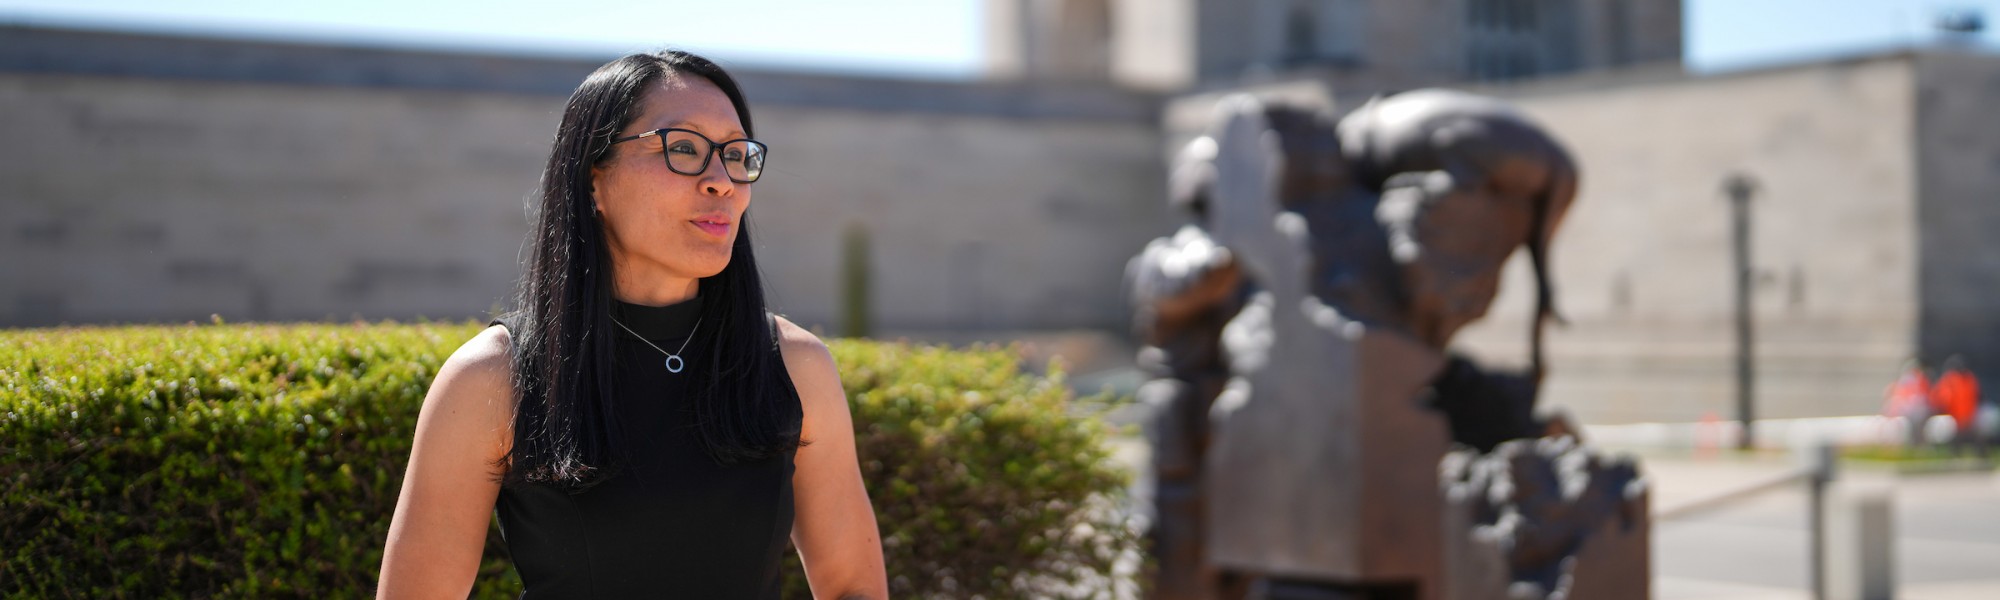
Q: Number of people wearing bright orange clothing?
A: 2